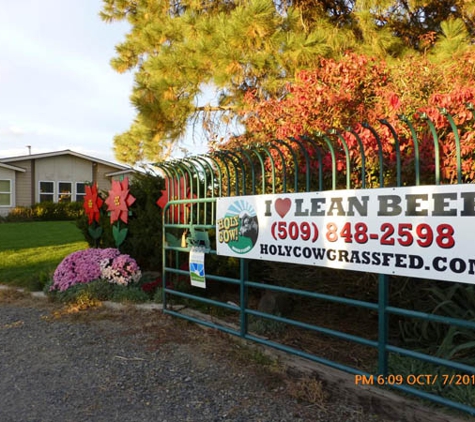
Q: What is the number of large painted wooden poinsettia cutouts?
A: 3